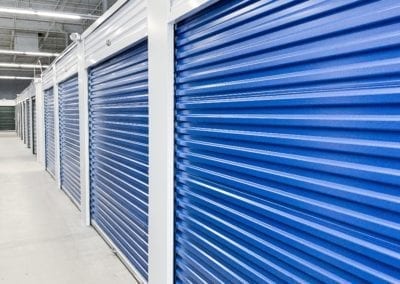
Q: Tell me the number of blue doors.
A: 4